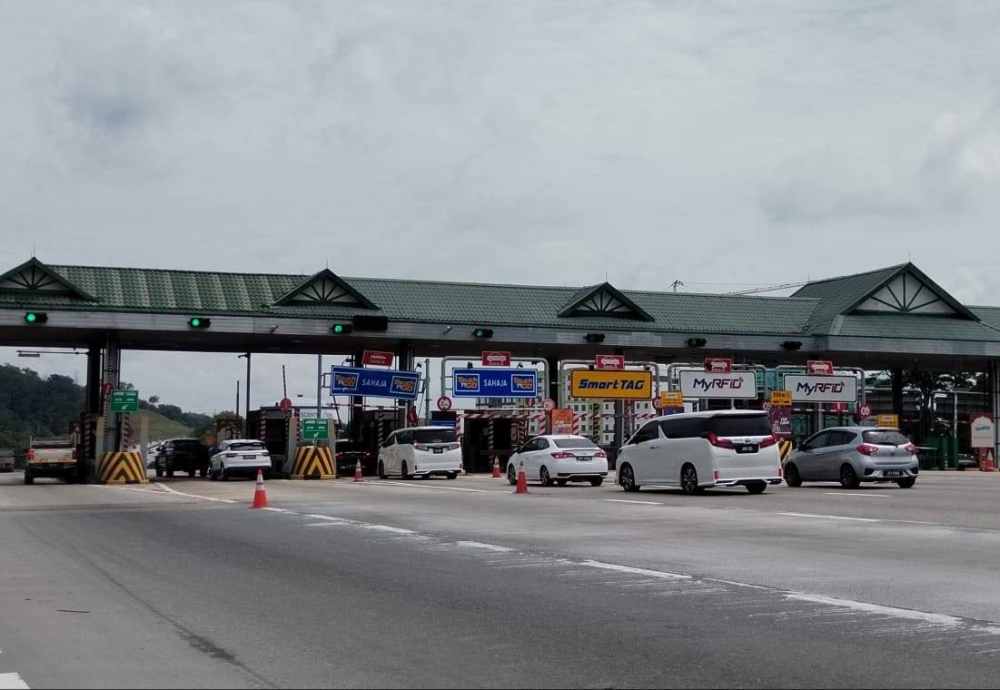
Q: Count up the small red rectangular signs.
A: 5